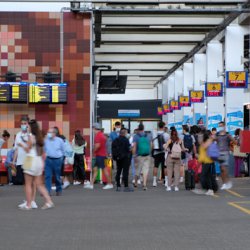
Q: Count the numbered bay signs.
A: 7